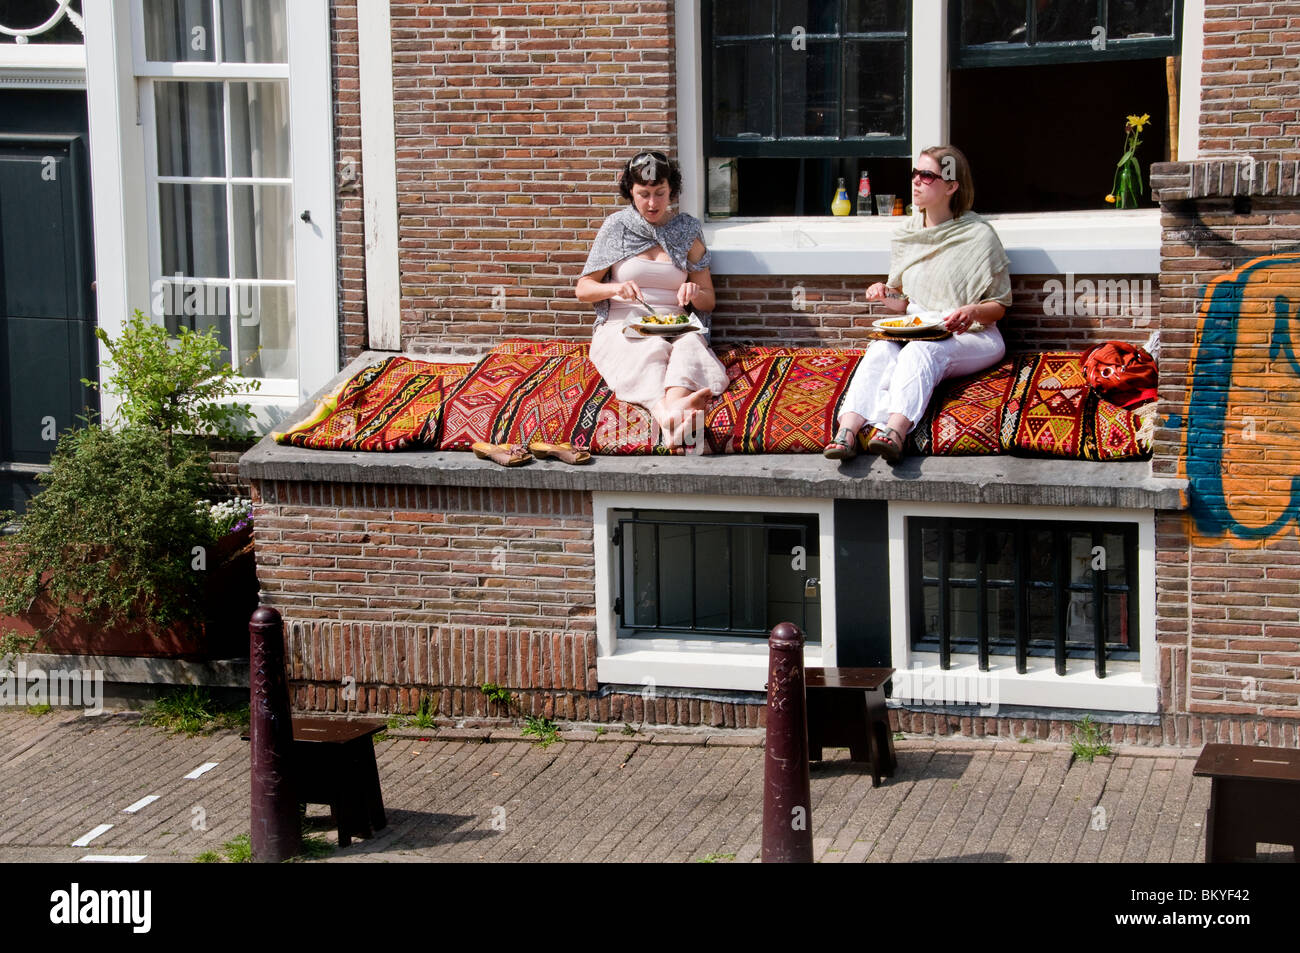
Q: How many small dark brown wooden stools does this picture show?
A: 3